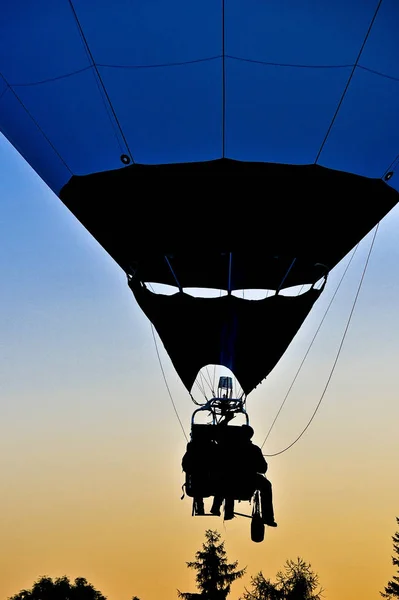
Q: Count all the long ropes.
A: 3